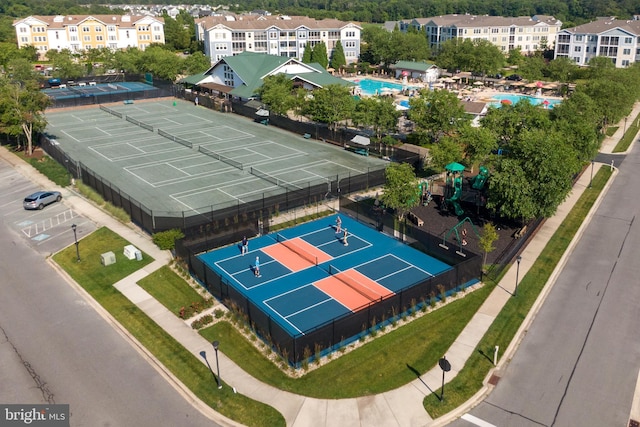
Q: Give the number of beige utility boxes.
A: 2